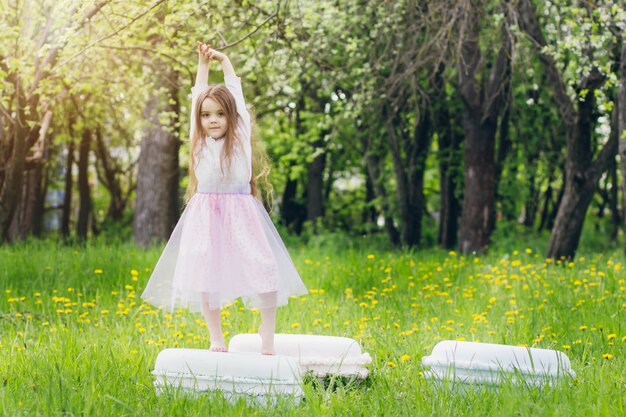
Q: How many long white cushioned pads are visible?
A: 3